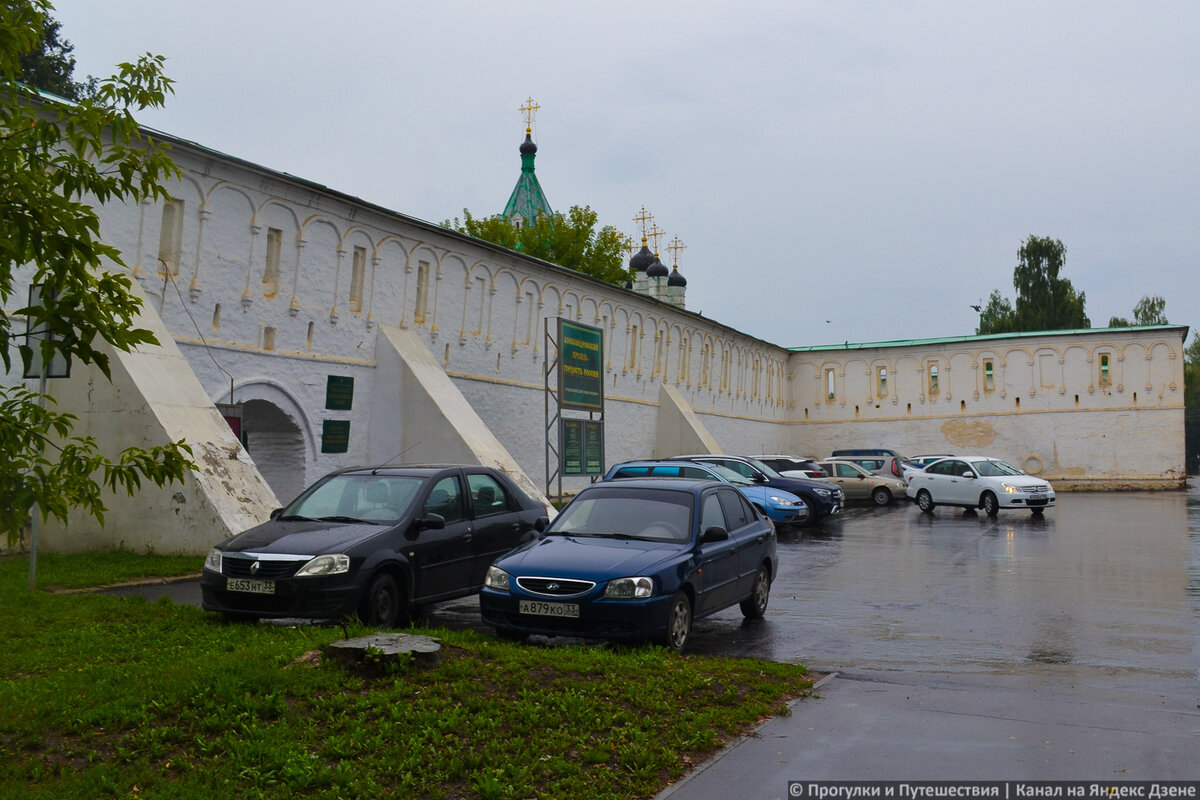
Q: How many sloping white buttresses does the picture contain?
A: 3